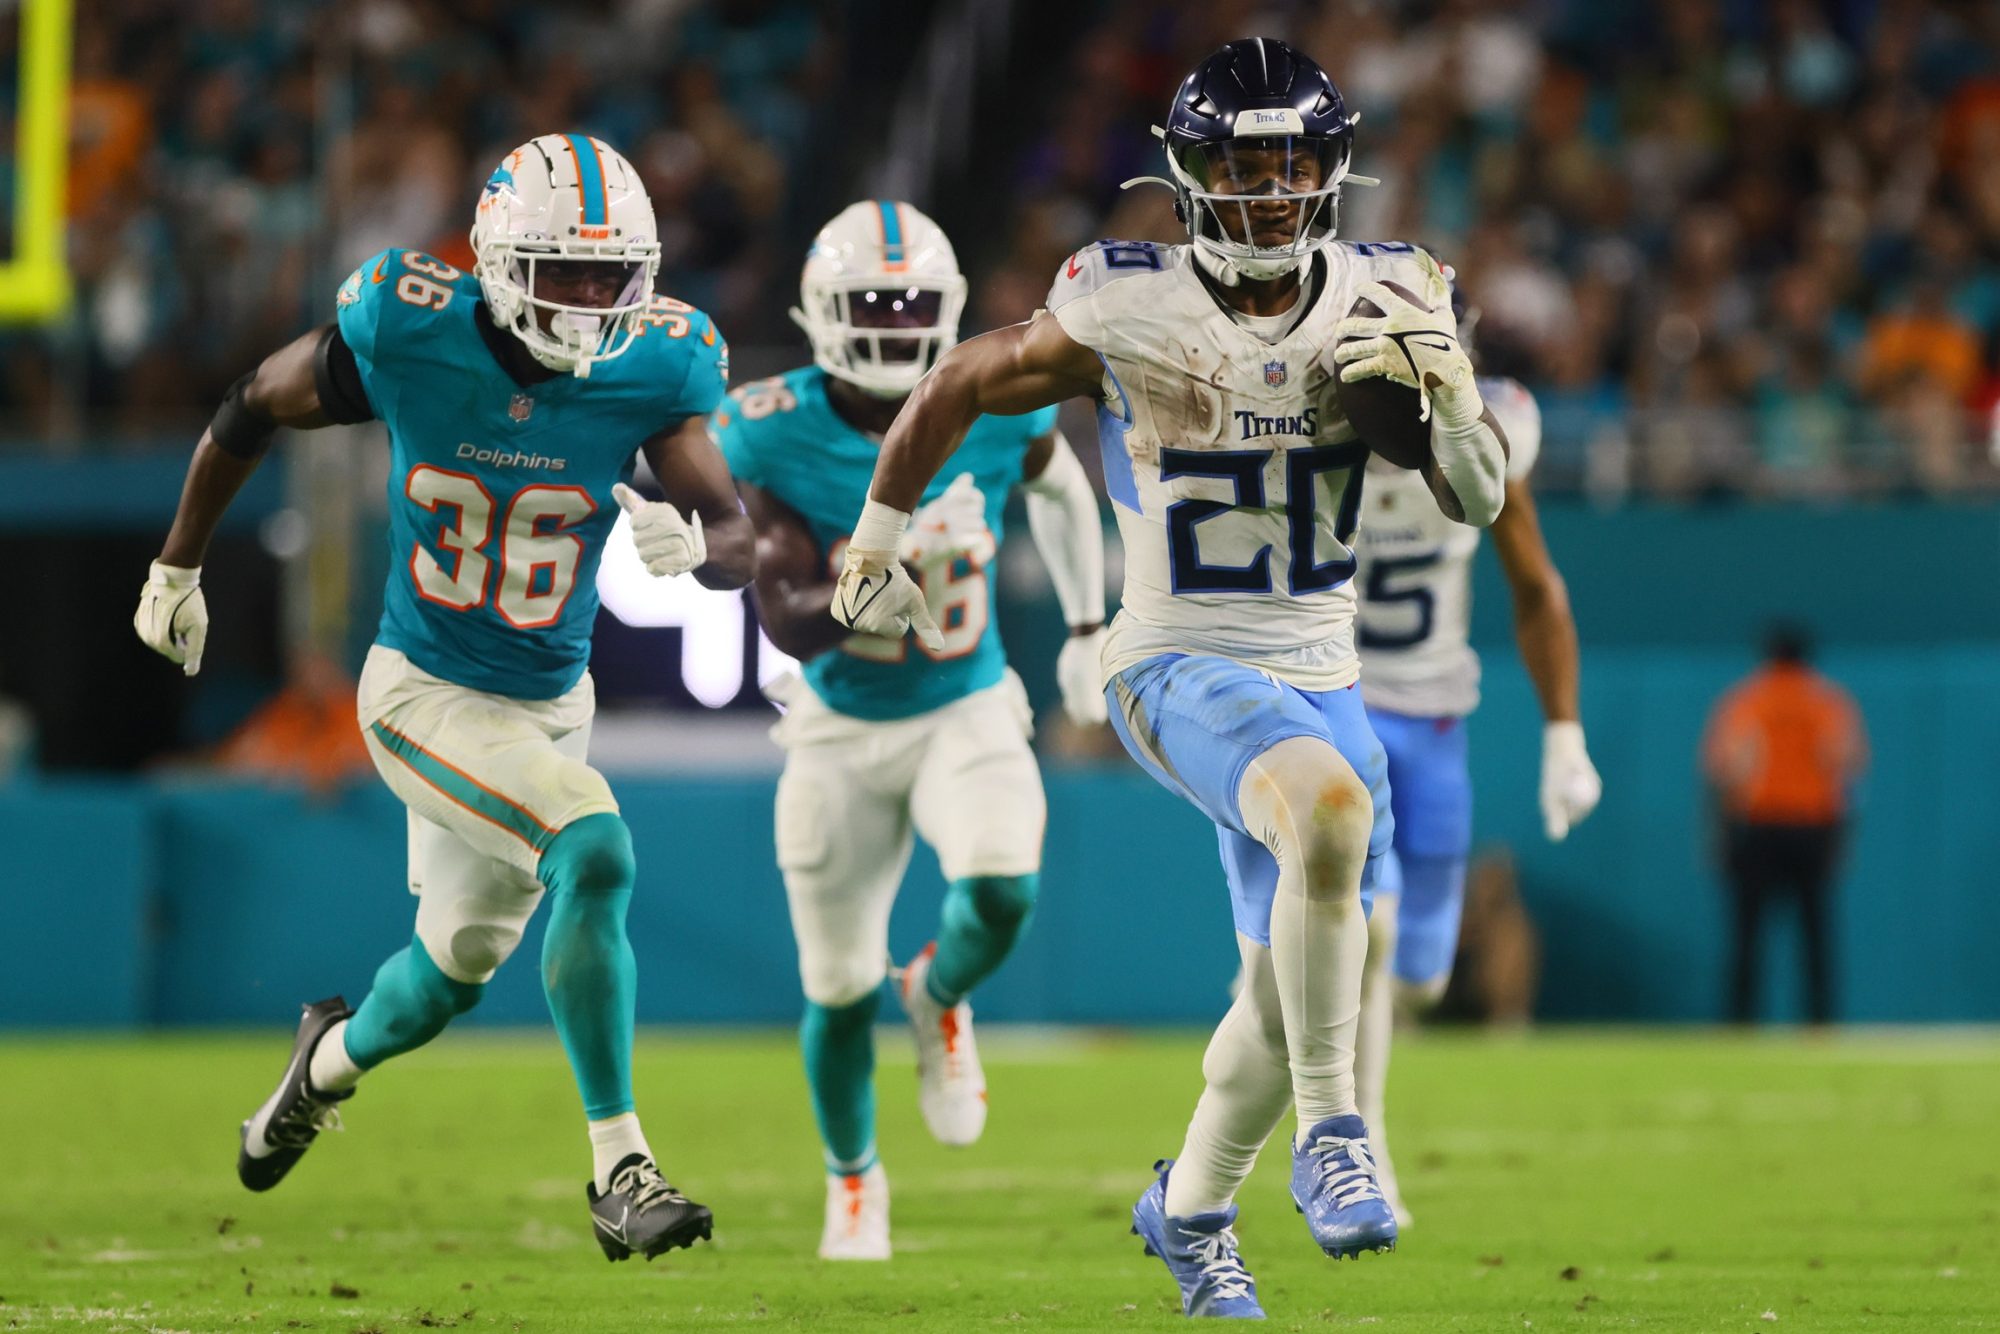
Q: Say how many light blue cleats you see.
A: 2